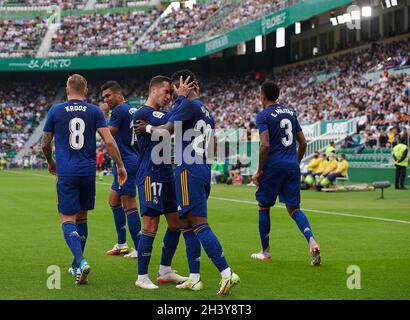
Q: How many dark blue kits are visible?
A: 5